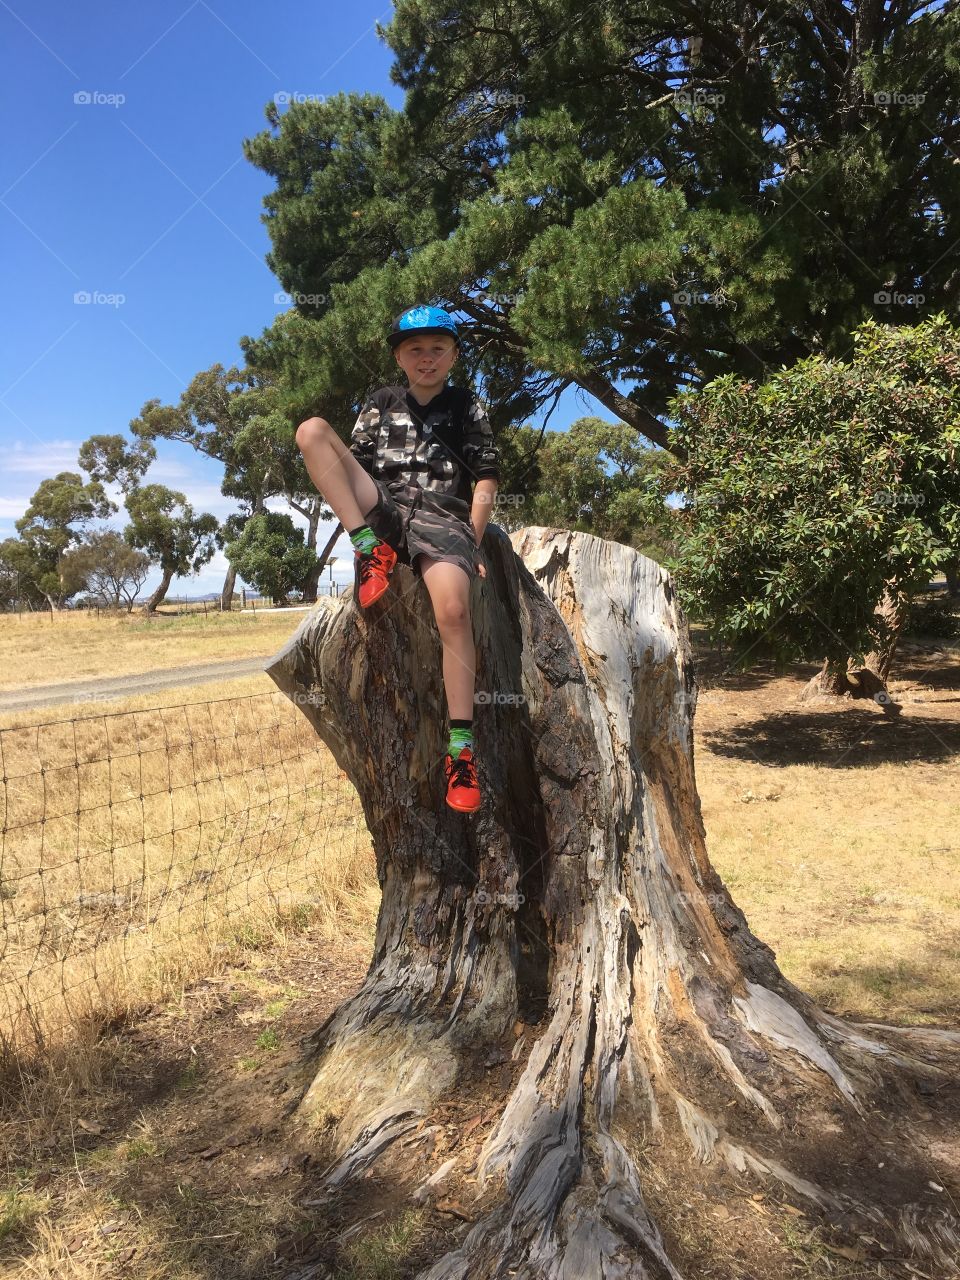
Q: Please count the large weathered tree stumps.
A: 1